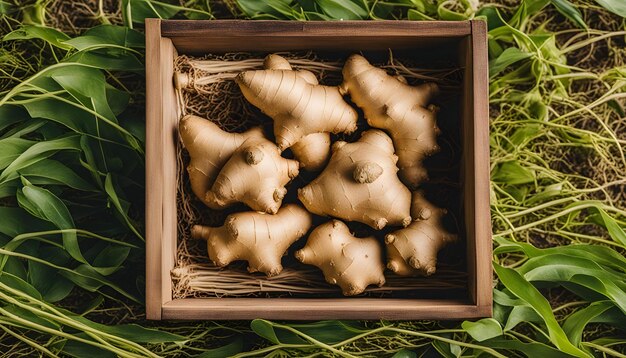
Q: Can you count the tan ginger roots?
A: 7